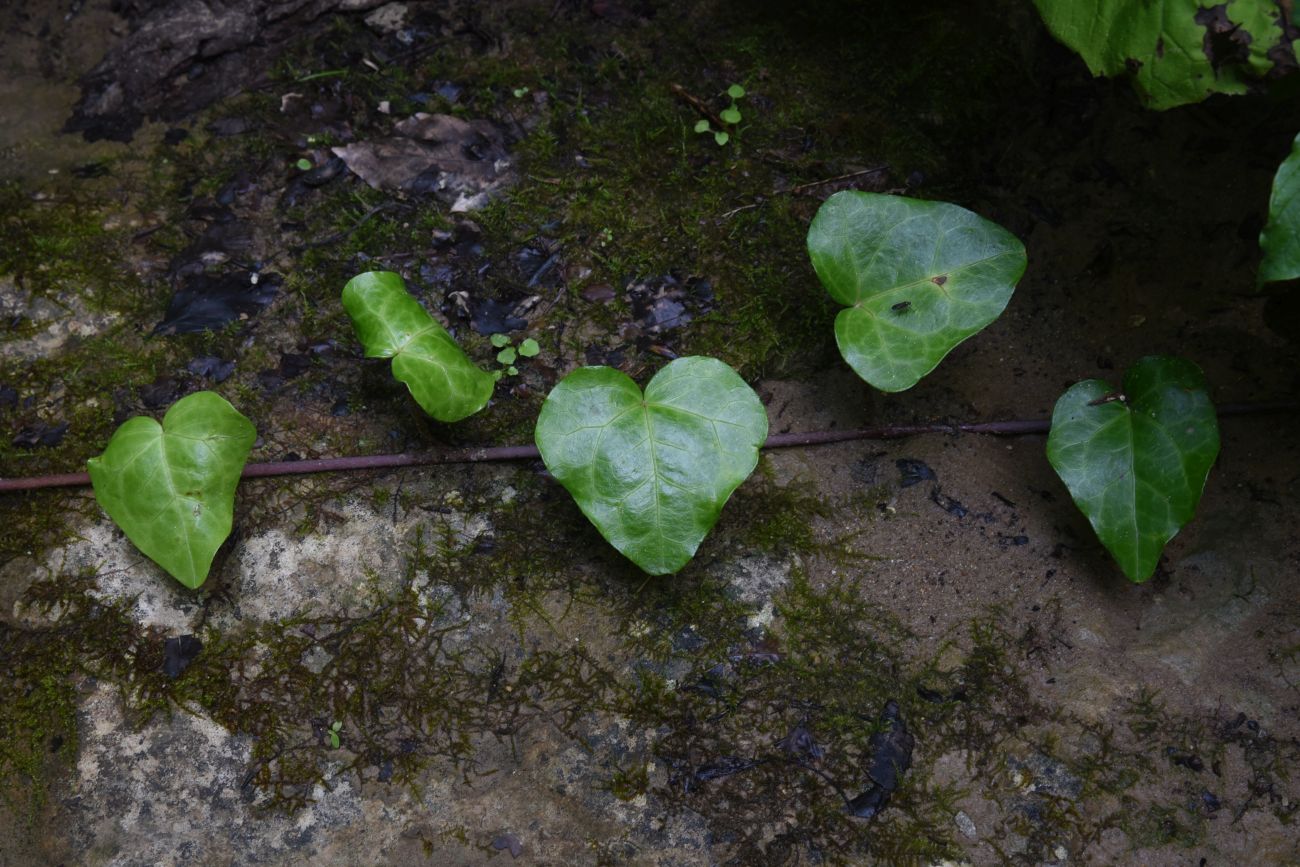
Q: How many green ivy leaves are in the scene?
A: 5